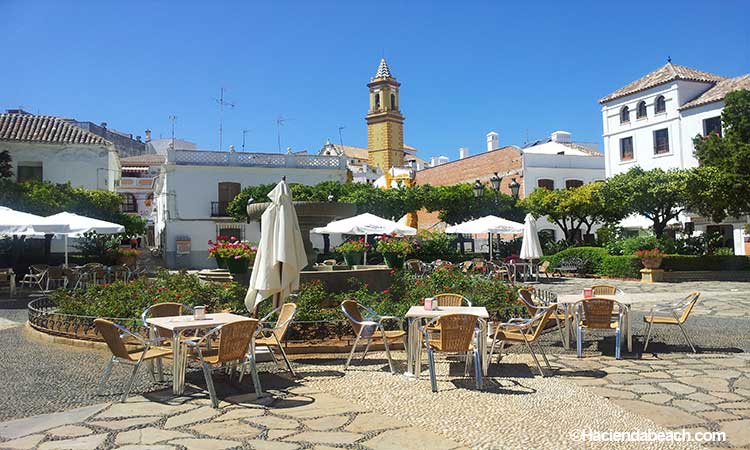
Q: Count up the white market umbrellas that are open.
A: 4